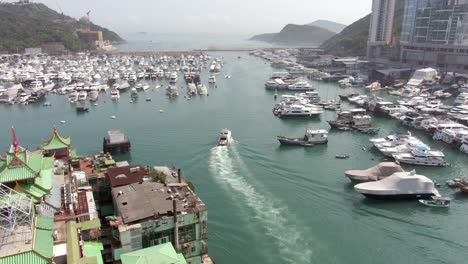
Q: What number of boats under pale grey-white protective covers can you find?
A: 2